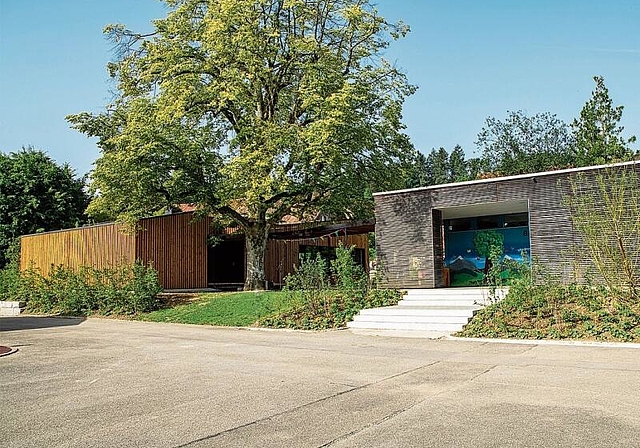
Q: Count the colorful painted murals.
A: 1